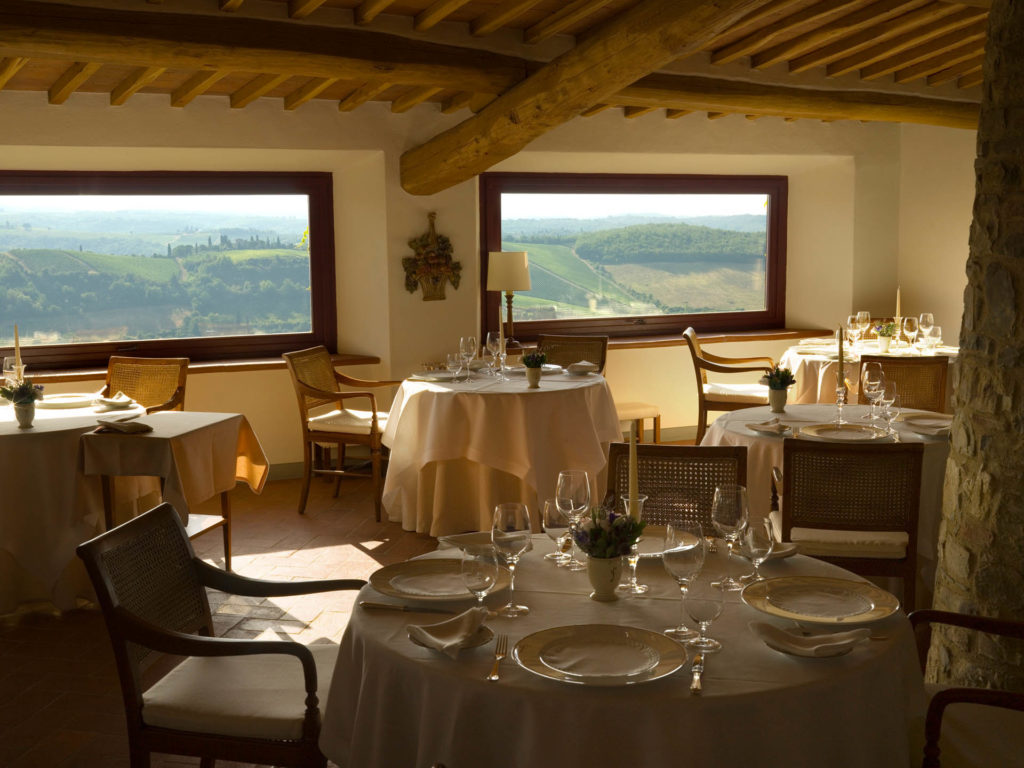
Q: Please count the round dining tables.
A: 5